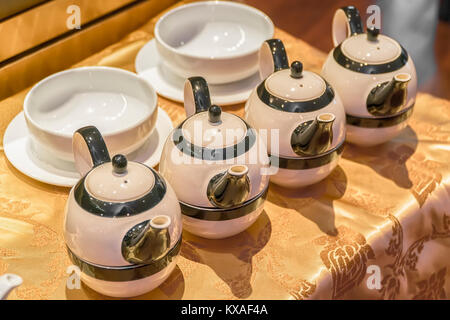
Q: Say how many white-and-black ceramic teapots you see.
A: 4